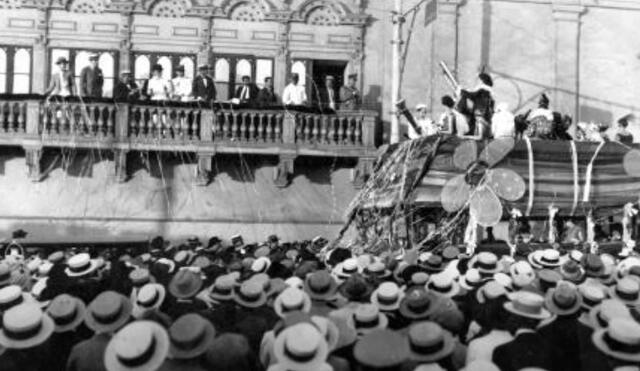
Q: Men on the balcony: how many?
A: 9